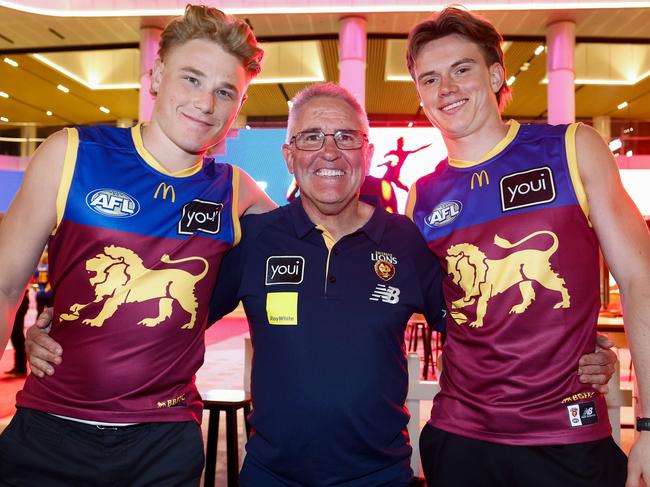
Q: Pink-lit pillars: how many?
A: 3